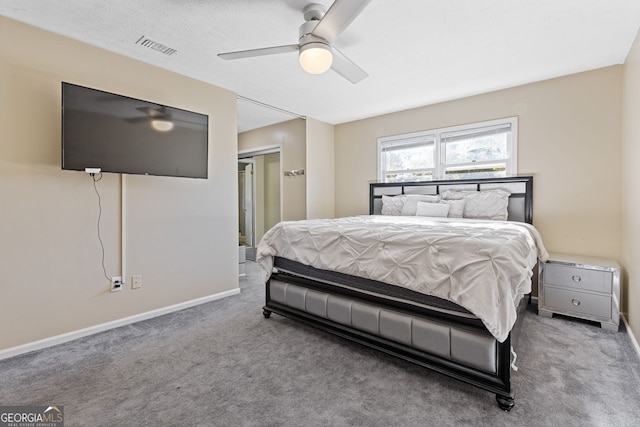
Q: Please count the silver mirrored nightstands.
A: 1